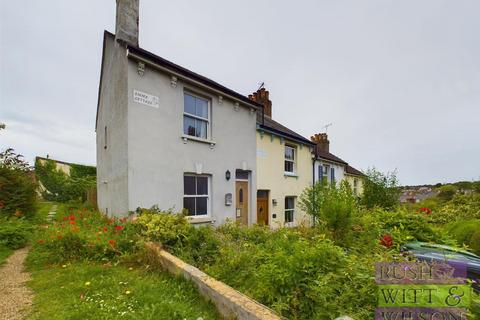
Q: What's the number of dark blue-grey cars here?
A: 1